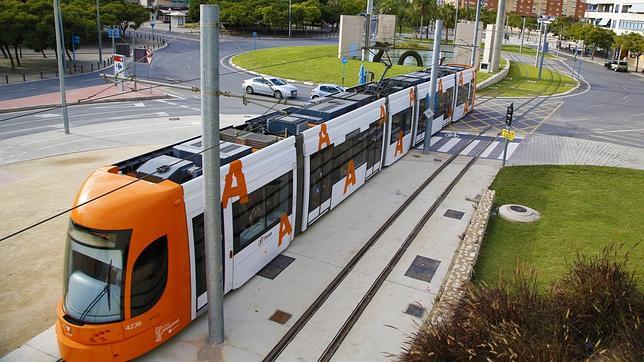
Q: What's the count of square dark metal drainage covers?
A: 5